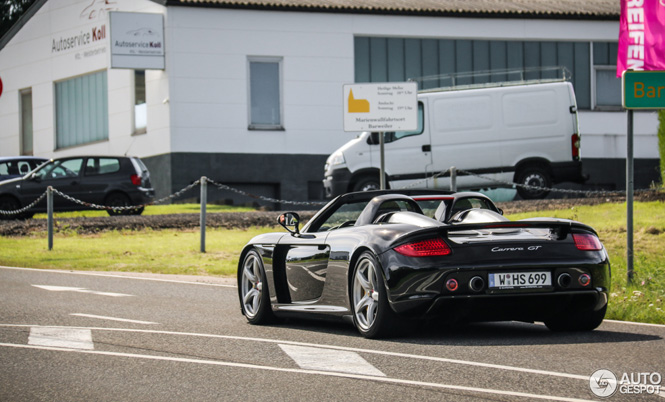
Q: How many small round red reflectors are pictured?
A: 2